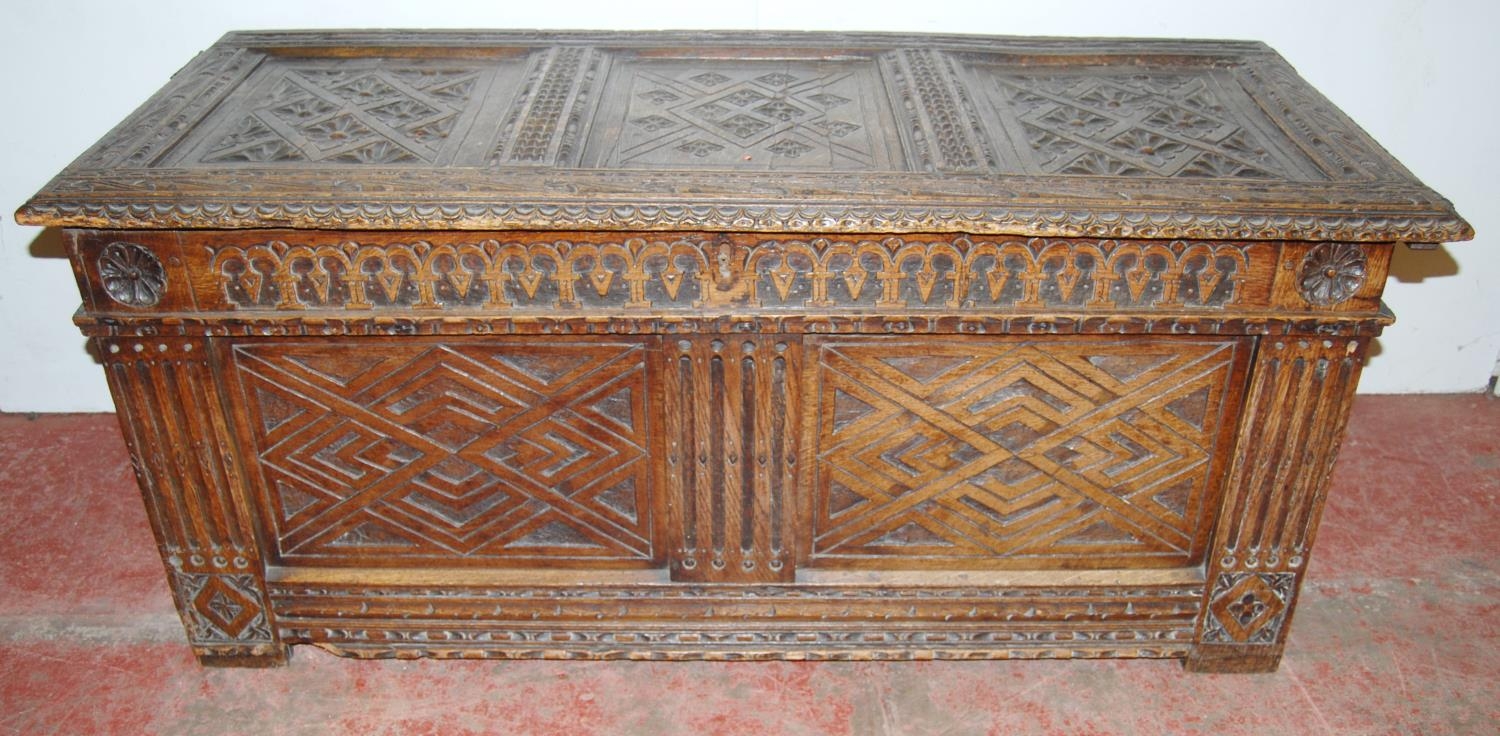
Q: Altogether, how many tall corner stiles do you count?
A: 2